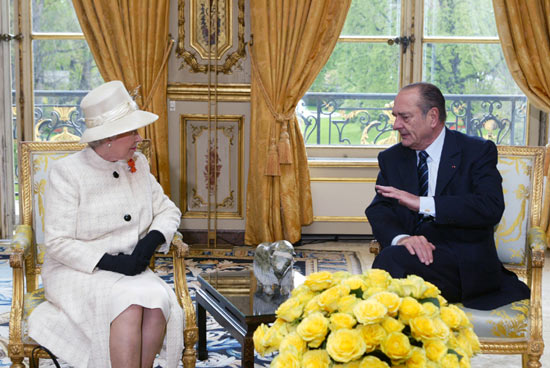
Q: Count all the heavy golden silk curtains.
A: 3